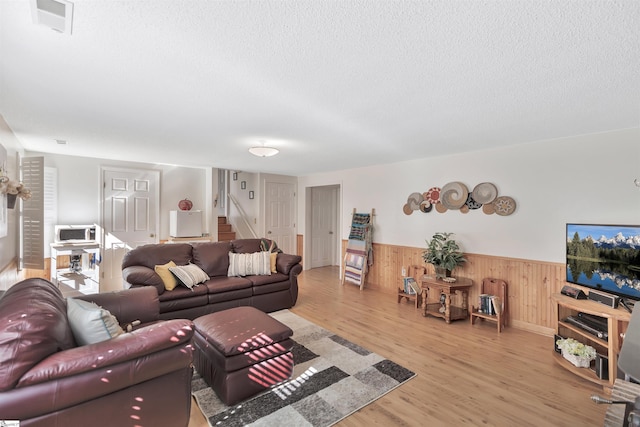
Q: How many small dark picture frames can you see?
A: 3